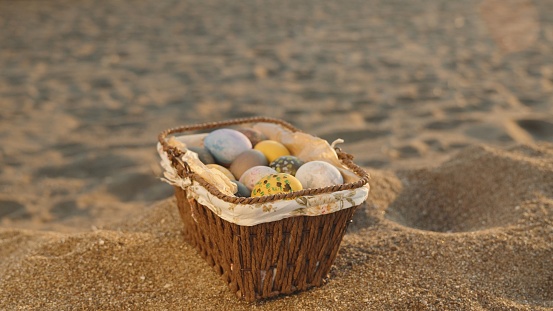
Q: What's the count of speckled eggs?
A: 2